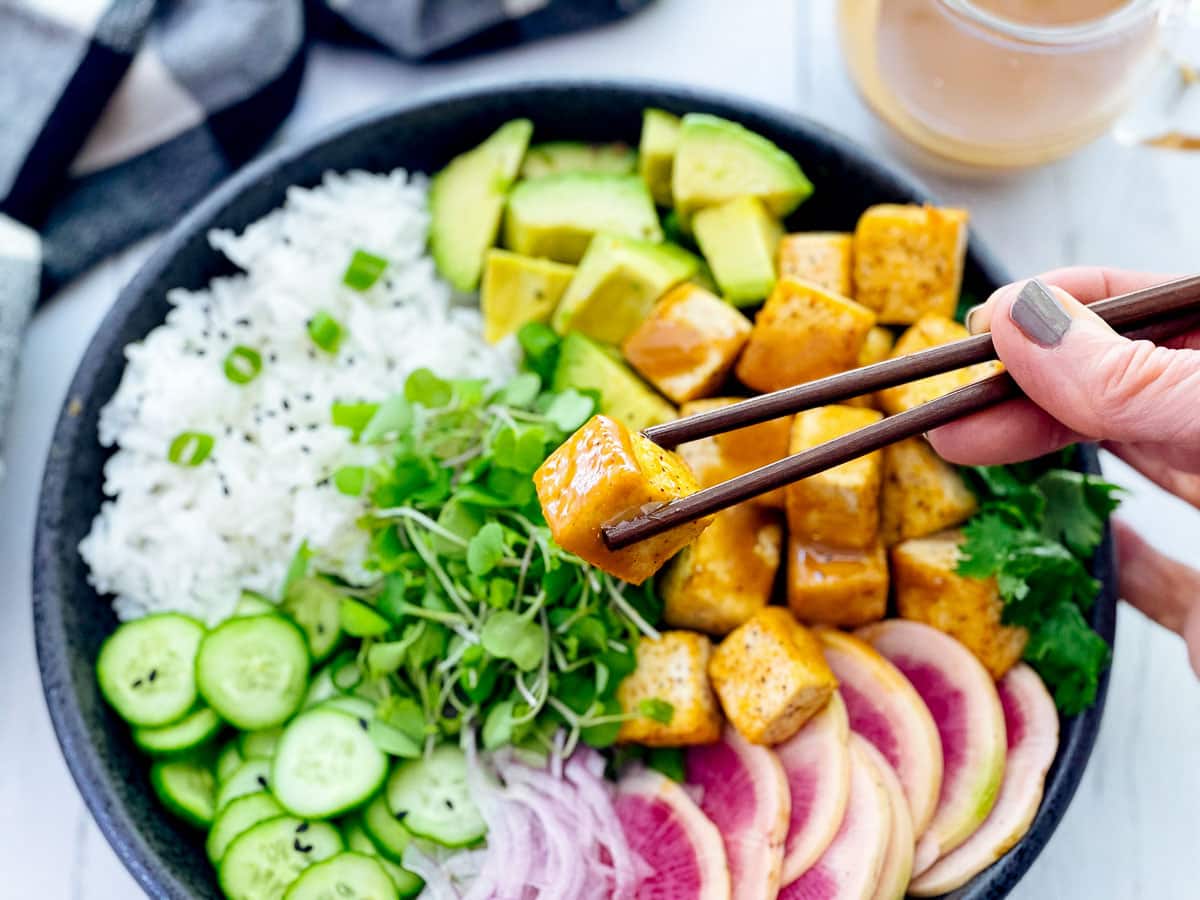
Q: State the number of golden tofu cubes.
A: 15